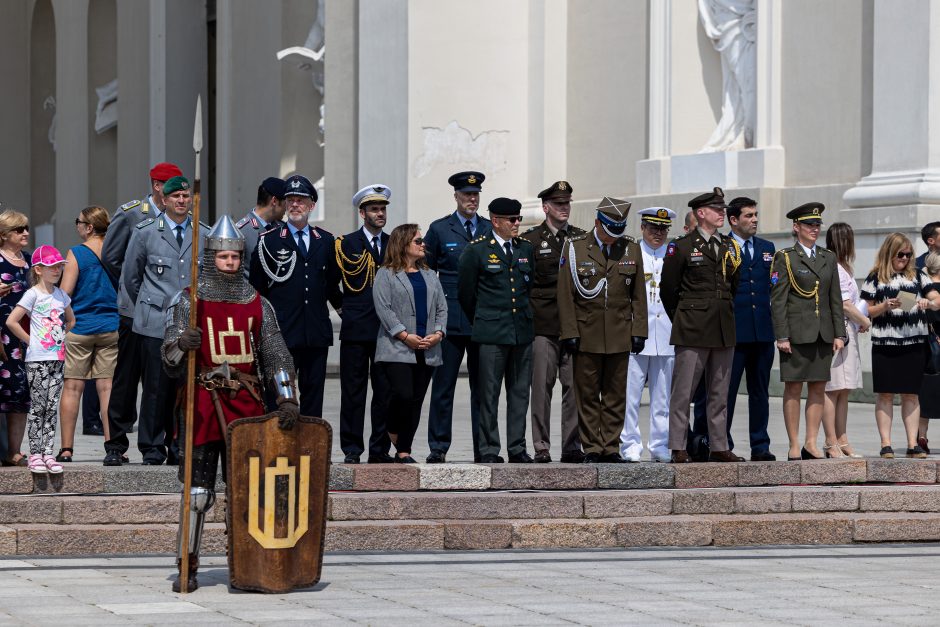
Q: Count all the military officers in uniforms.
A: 13